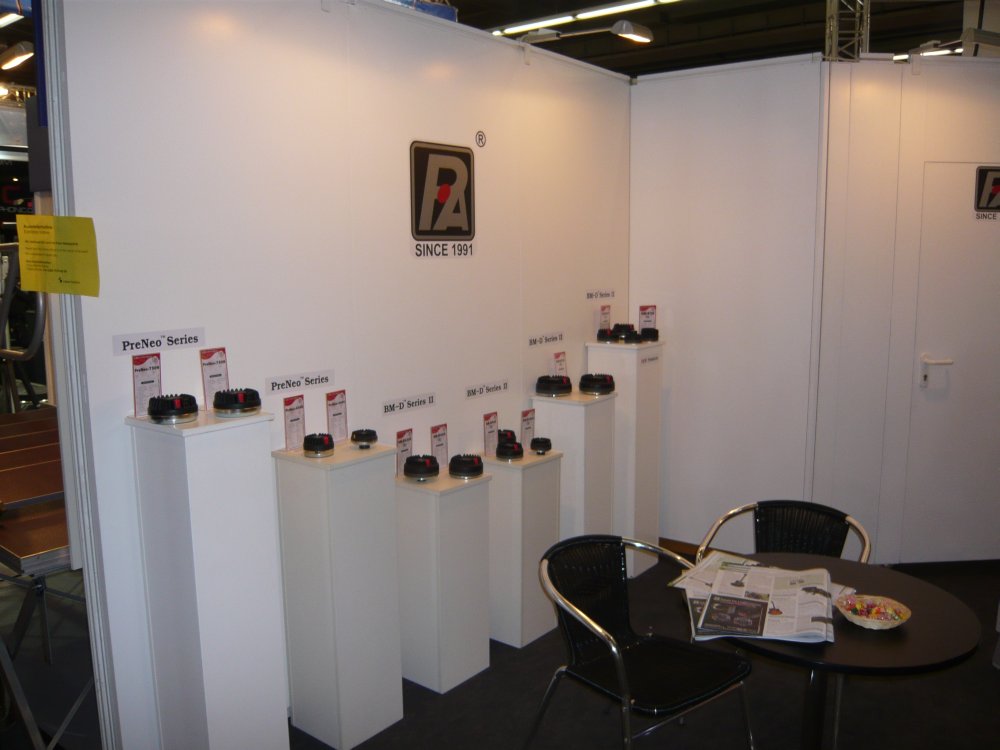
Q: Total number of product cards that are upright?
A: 11